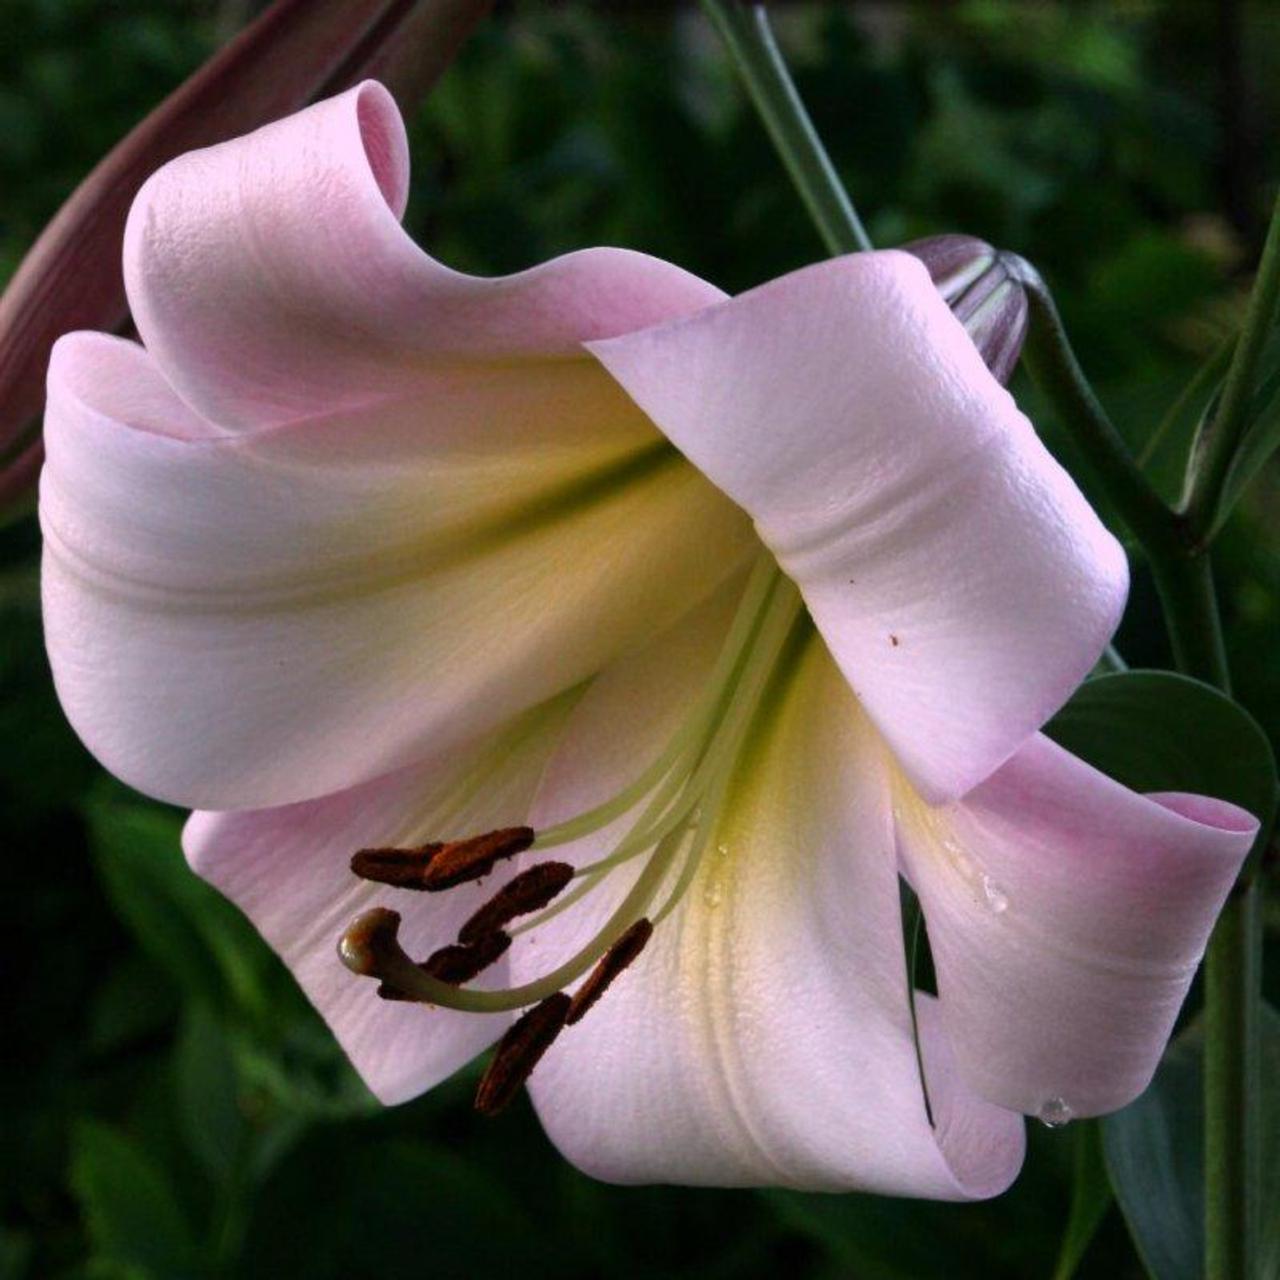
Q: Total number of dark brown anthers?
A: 6